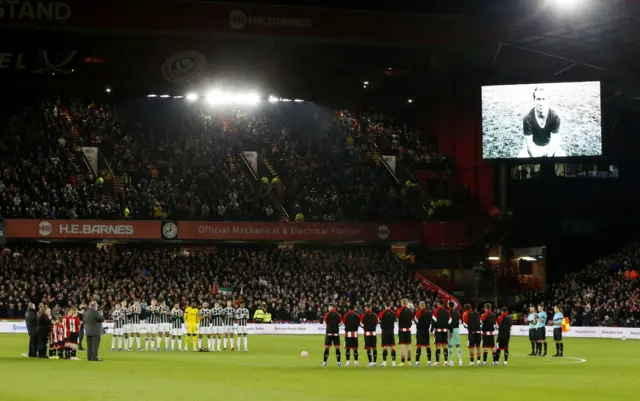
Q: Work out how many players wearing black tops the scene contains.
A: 11